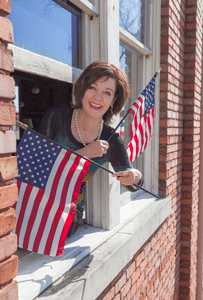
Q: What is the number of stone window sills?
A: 1